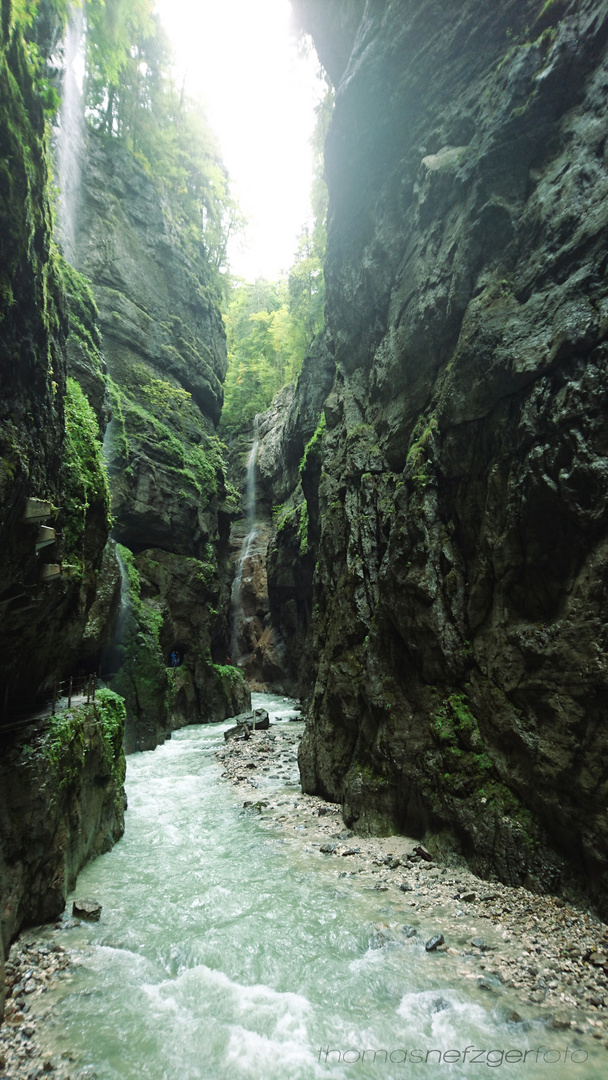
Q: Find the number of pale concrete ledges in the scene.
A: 3